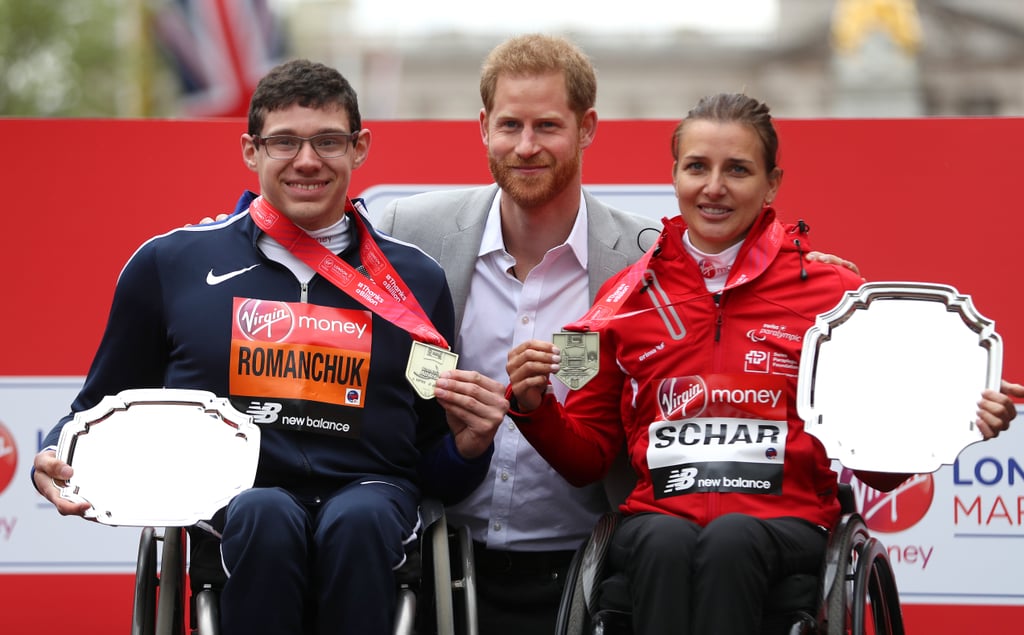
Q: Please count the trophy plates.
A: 2